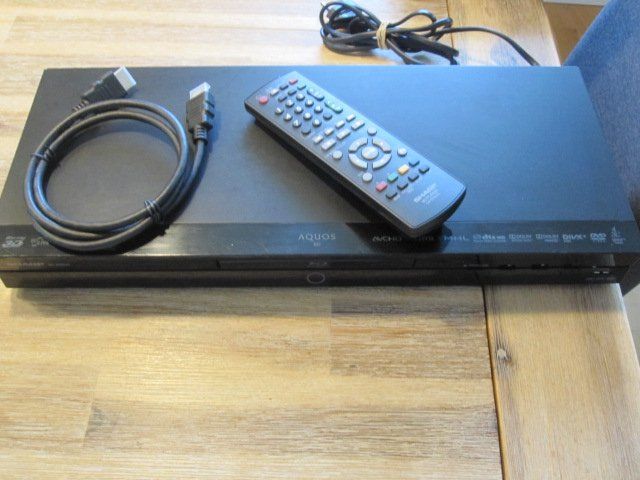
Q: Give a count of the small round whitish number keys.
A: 10